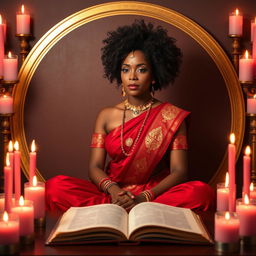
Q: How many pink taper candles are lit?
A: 6